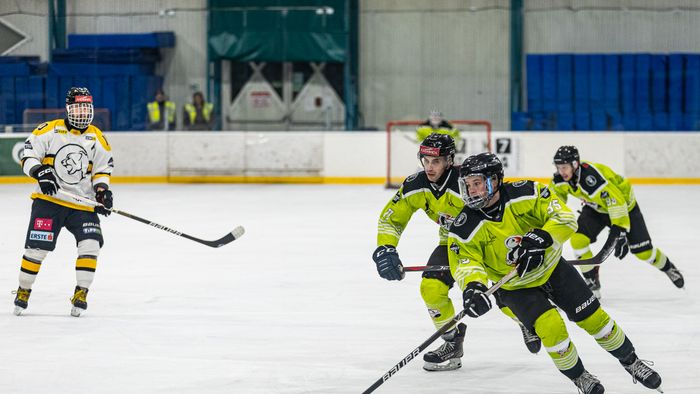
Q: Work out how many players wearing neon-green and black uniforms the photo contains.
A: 4